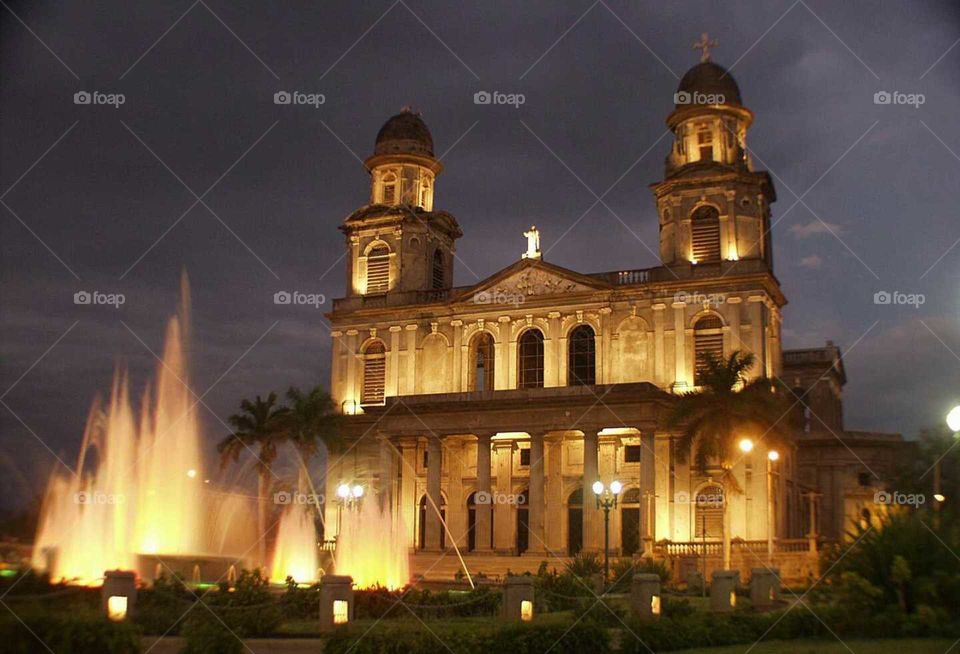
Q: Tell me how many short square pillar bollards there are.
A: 6